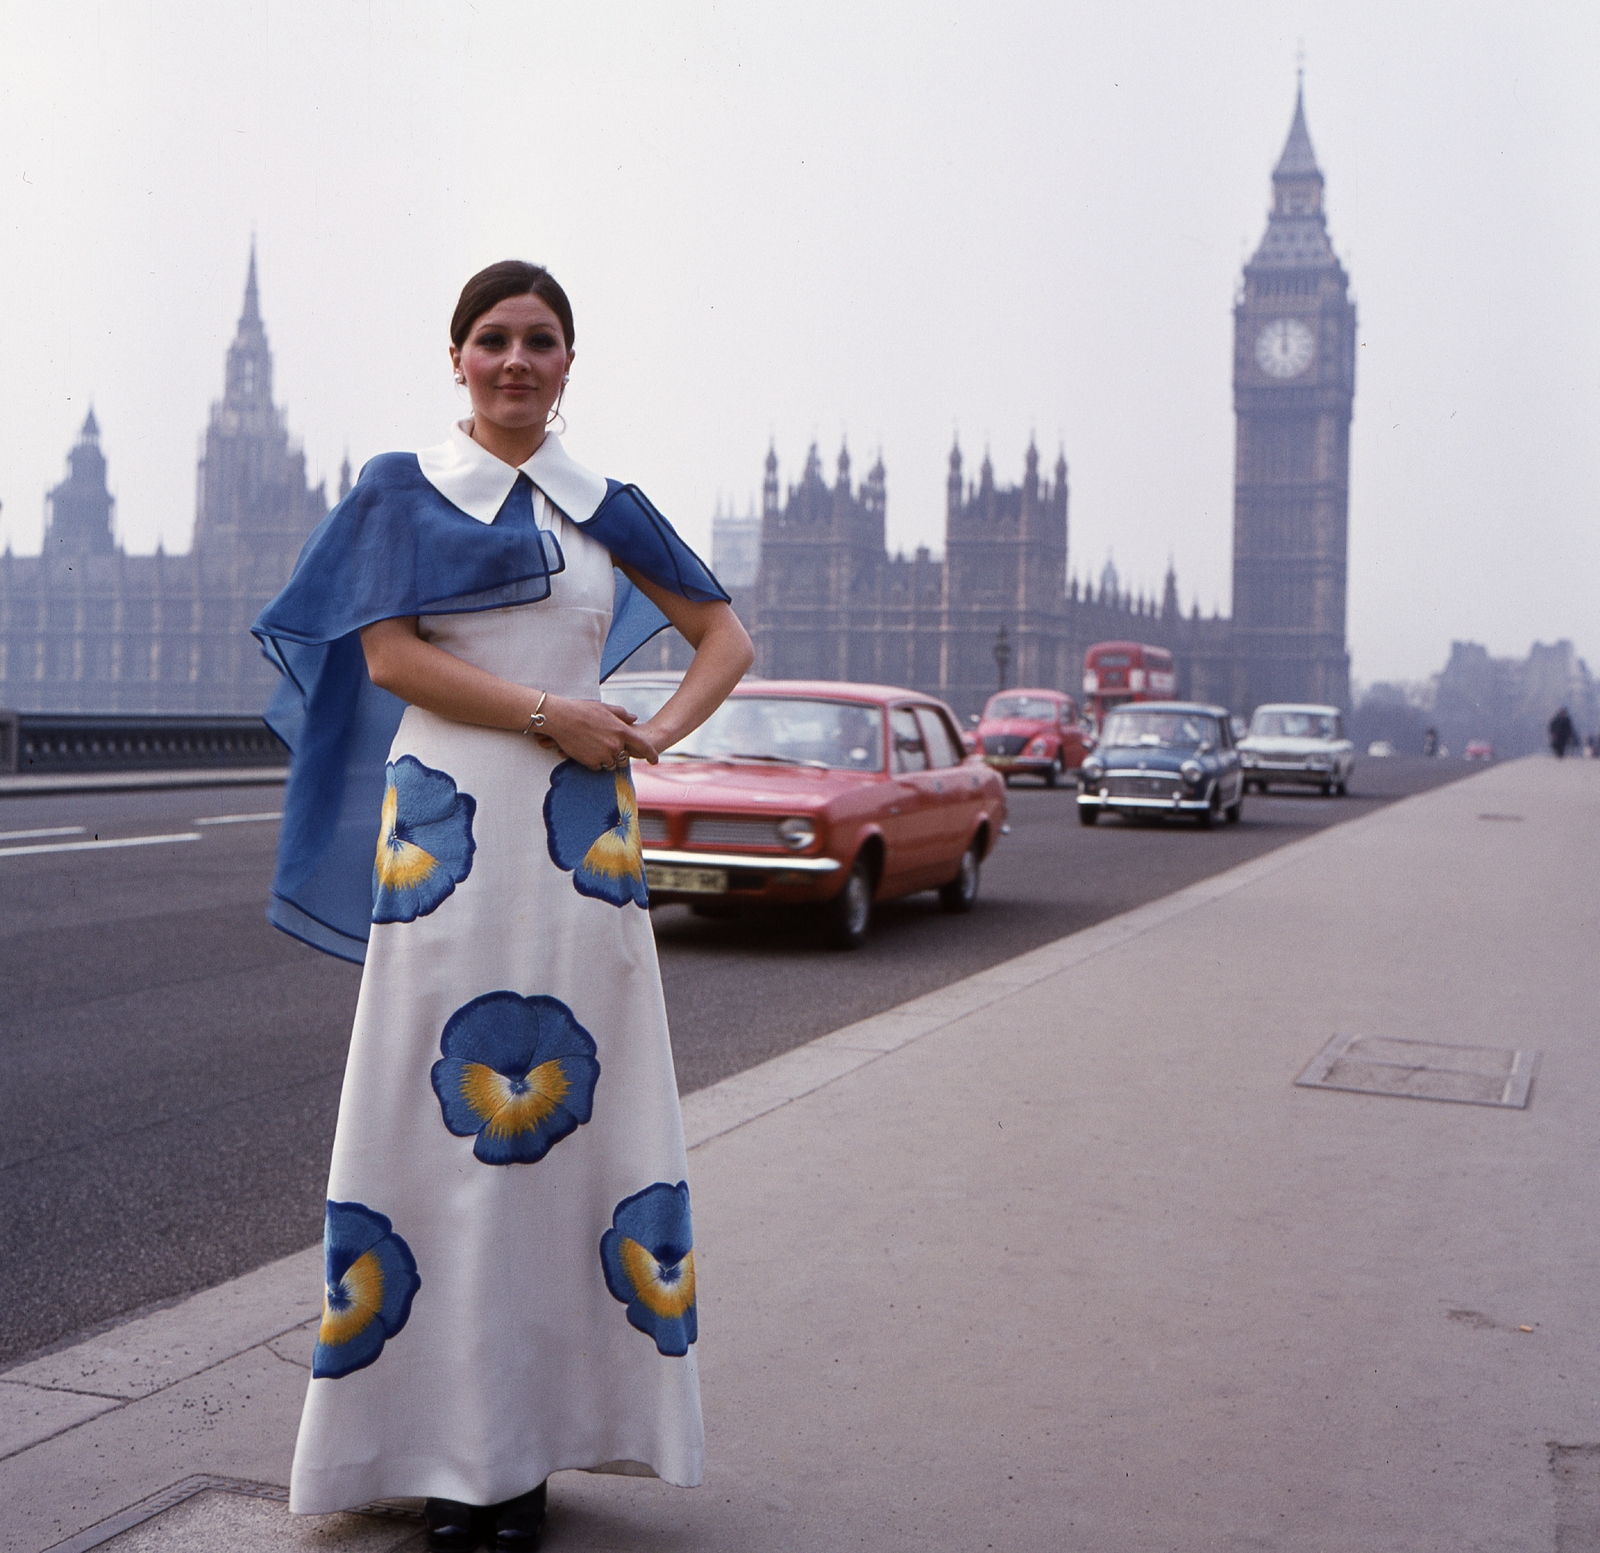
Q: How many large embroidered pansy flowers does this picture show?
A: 5